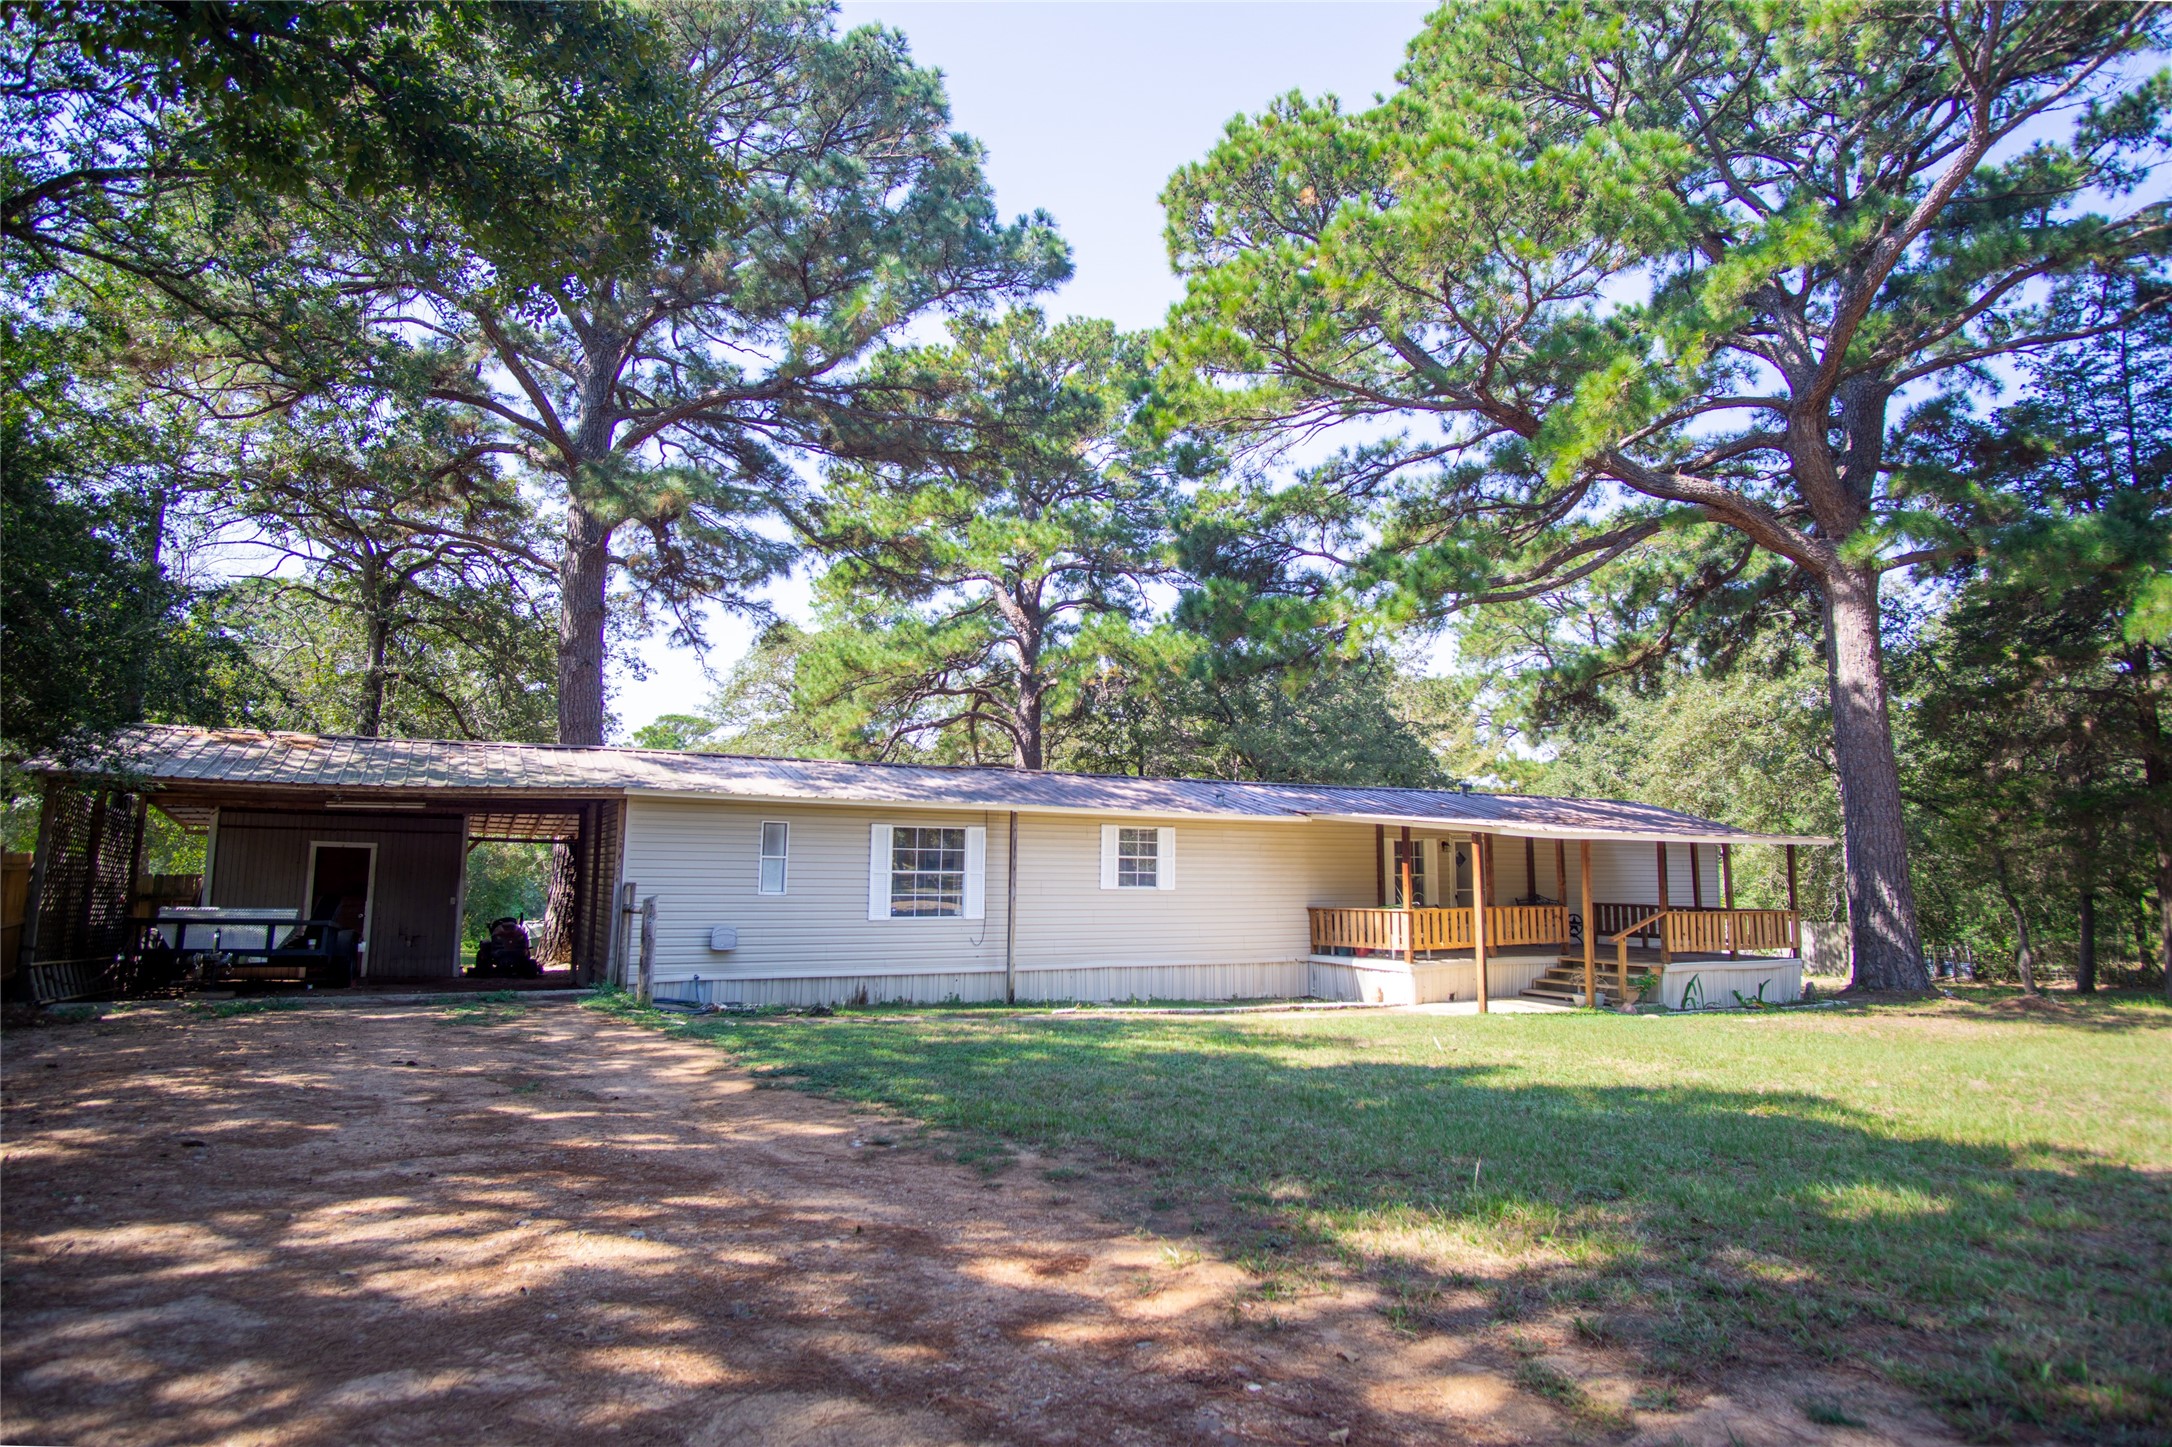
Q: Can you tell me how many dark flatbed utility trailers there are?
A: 1